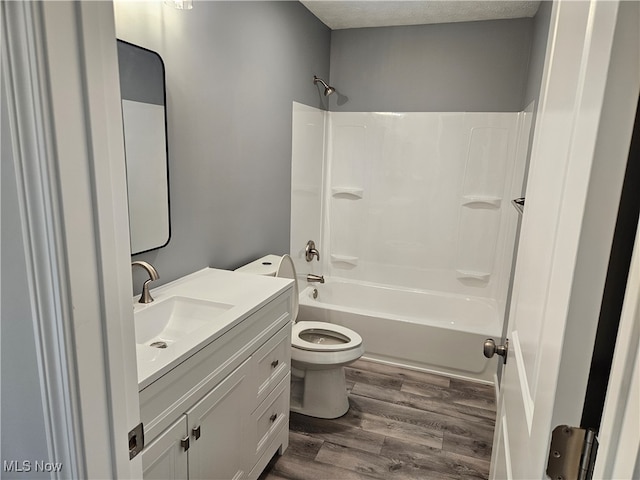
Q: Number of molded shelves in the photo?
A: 4